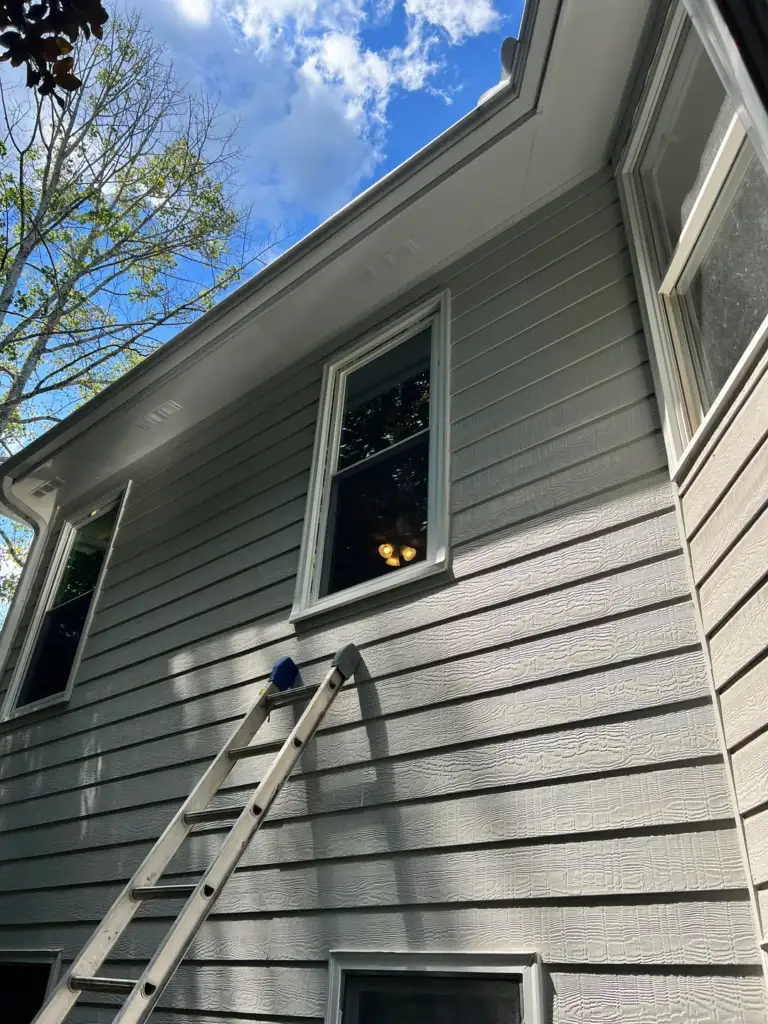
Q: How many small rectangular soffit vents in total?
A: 3